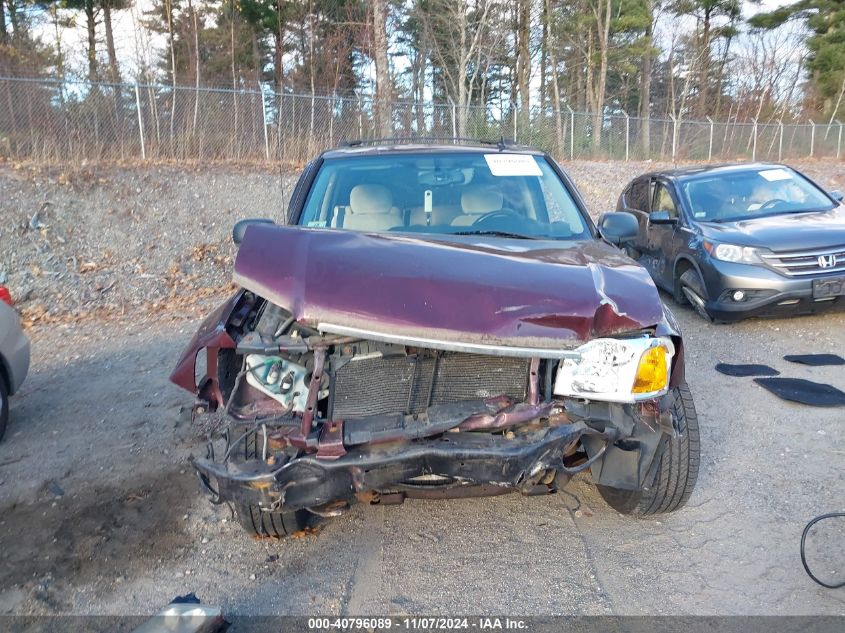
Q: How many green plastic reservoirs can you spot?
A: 1